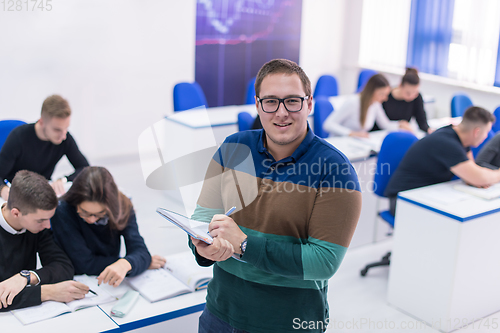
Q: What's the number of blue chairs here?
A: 11